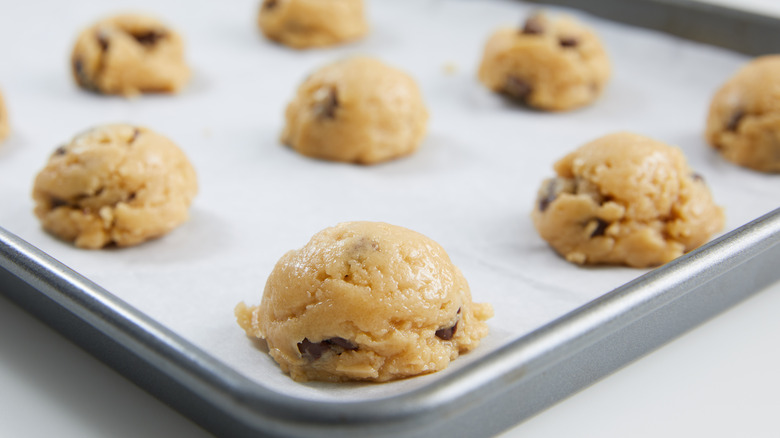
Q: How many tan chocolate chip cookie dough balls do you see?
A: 9